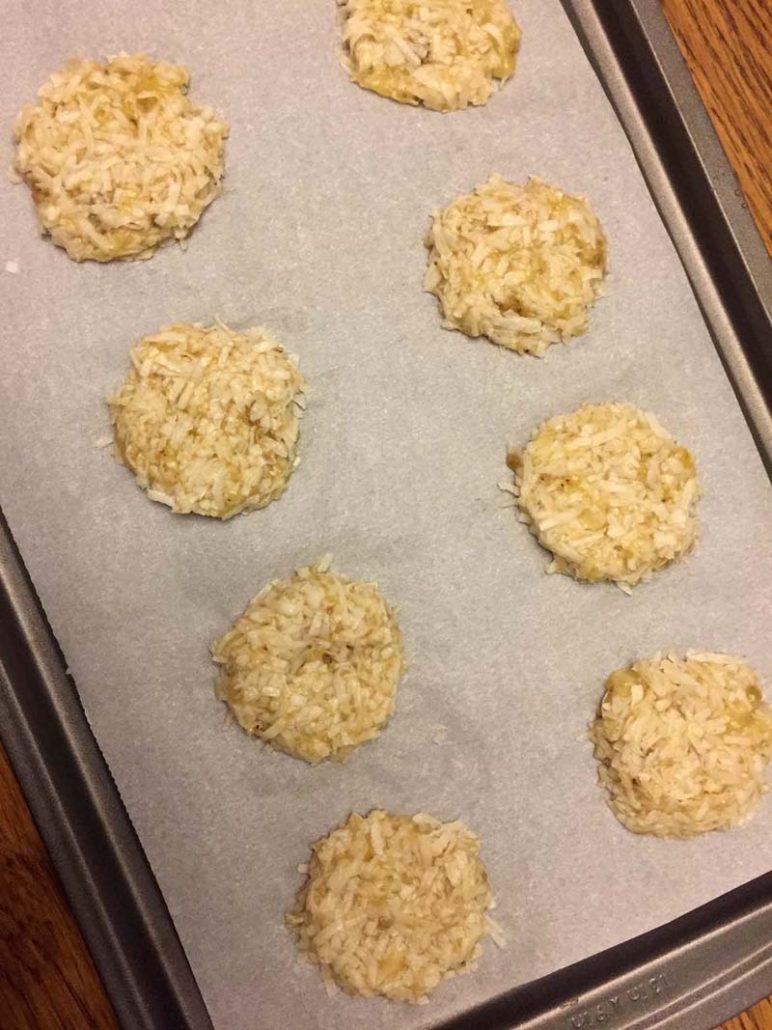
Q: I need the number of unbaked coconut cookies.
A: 8